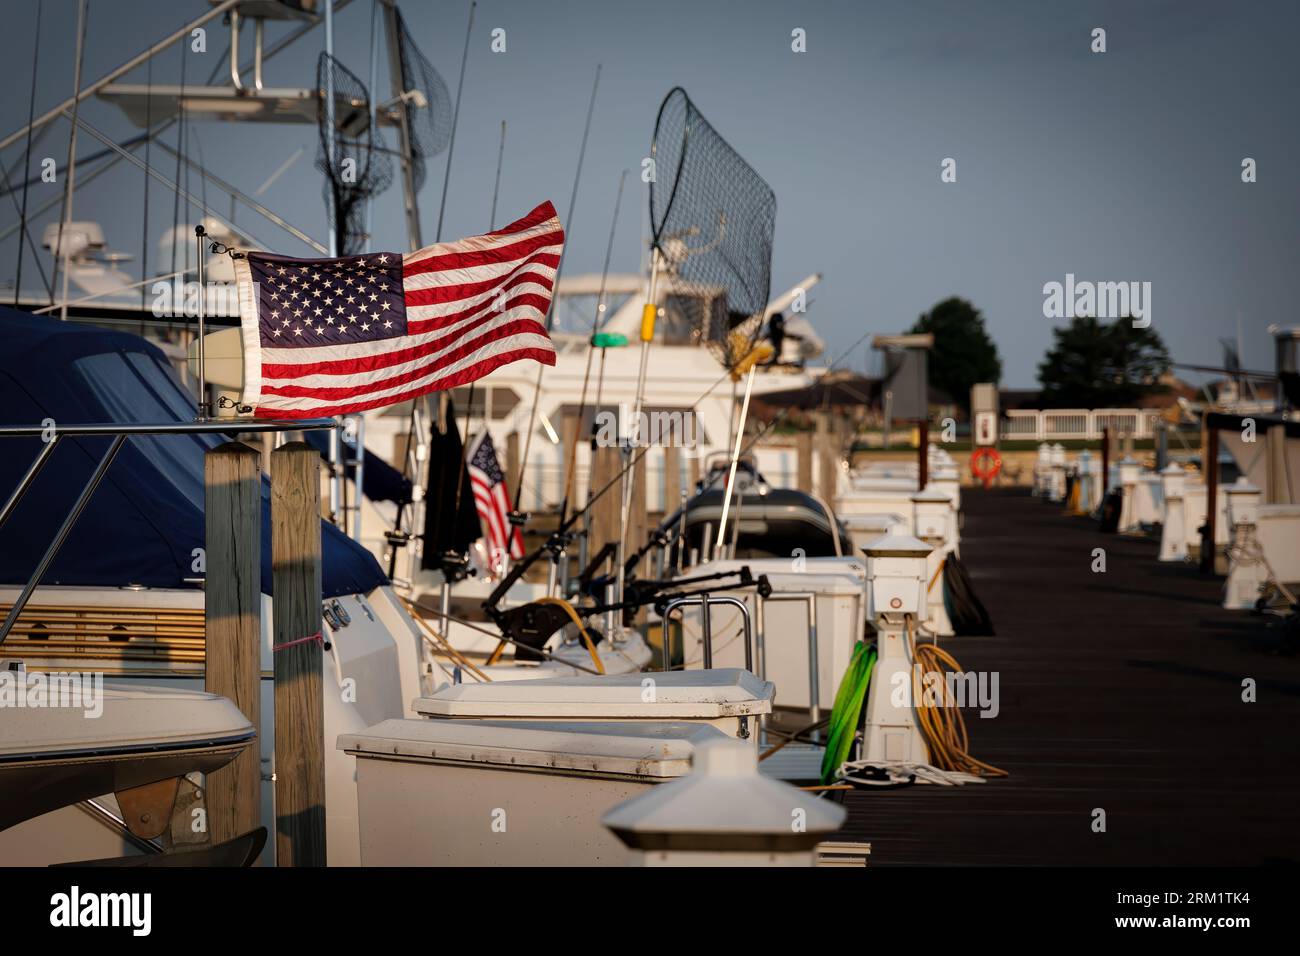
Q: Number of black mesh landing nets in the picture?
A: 3